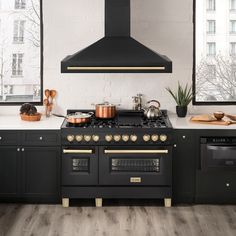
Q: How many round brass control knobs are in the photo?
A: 11